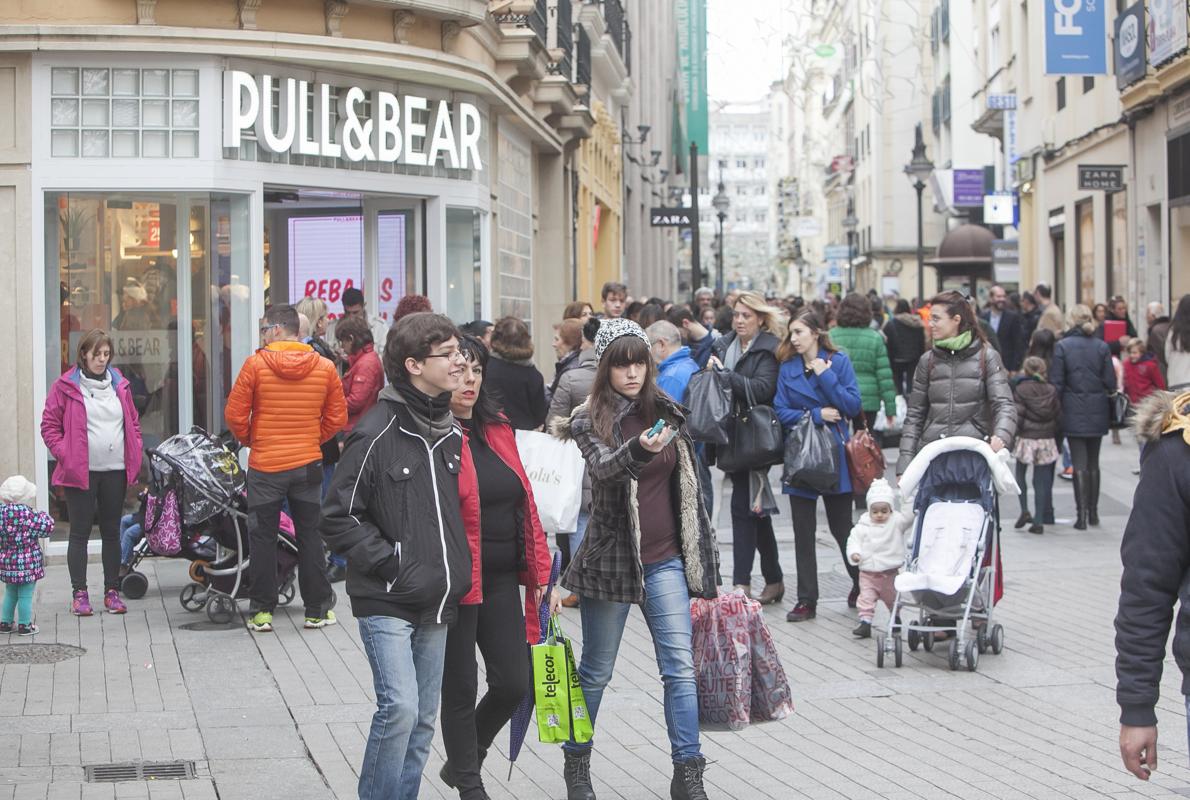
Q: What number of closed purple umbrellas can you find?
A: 1